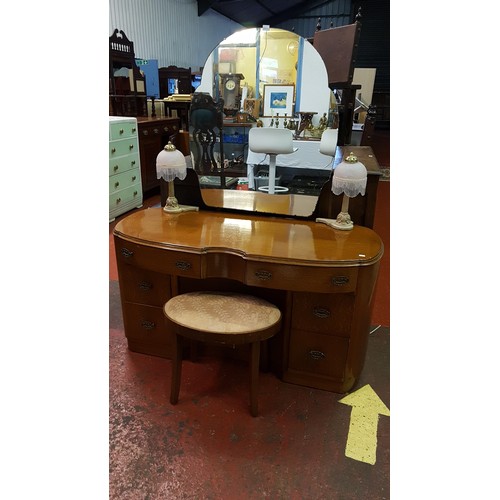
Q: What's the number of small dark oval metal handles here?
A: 8